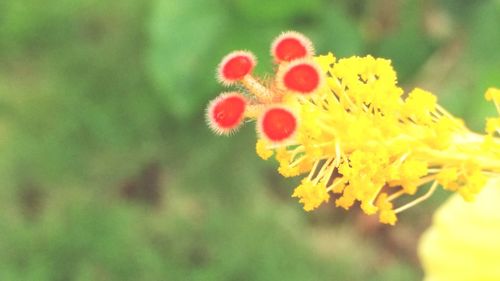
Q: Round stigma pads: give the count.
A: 5